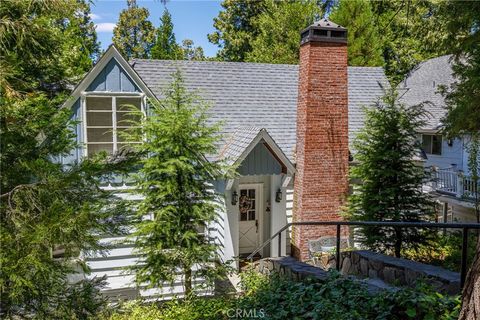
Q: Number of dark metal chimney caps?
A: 1